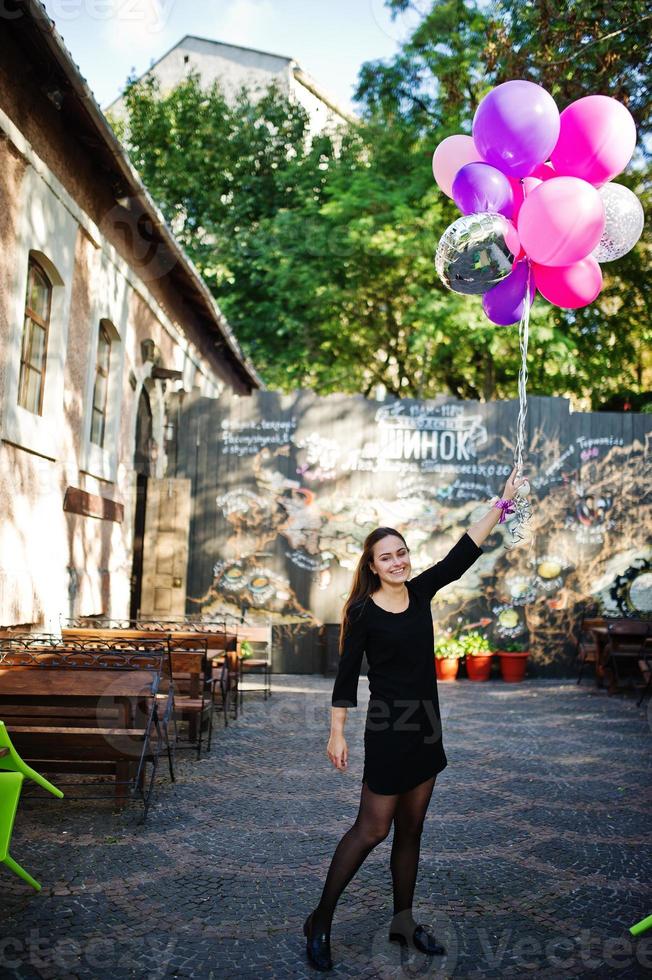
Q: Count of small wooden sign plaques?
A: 1